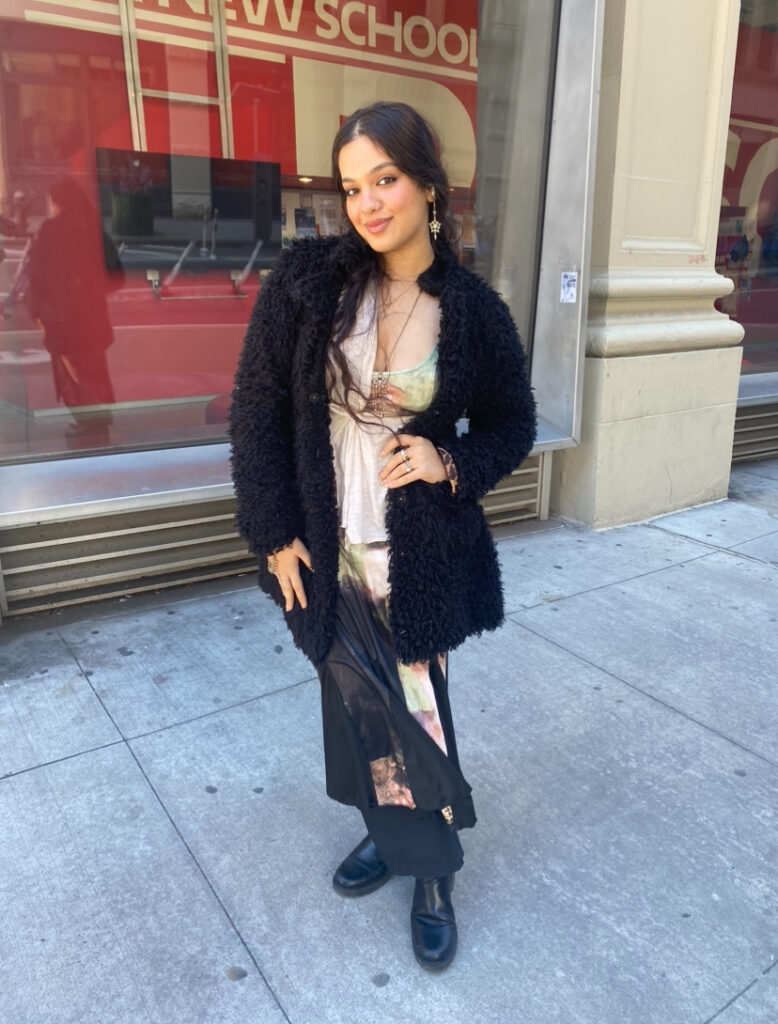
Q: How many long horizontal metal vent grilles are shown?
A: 2